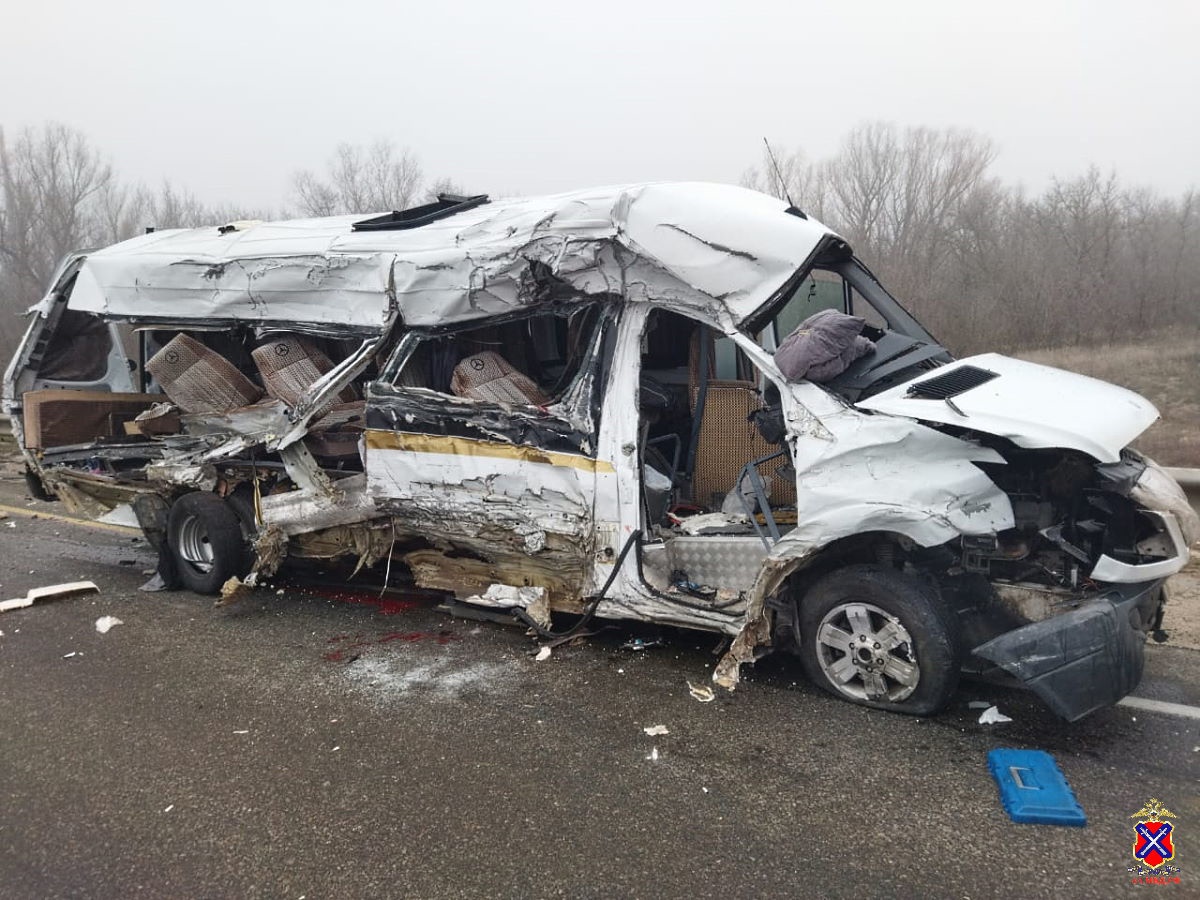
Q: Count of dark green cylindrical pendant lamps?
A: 0